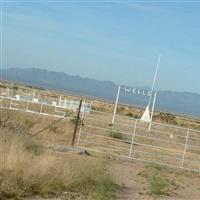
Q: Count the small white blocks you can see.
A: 3